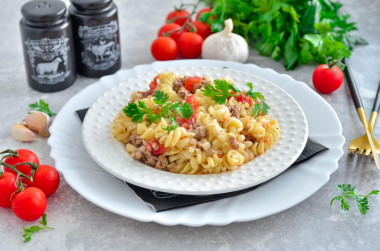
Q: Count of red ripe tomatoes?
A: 11